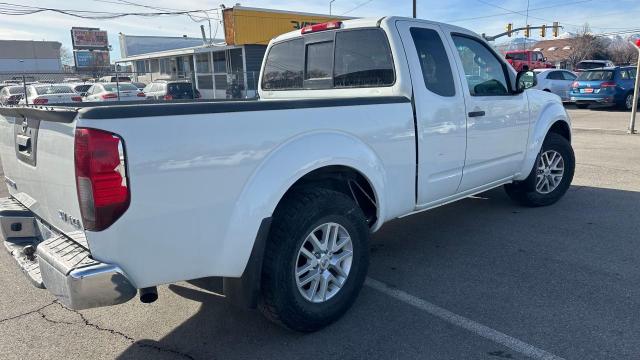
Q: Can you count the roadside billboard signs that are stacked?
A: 2